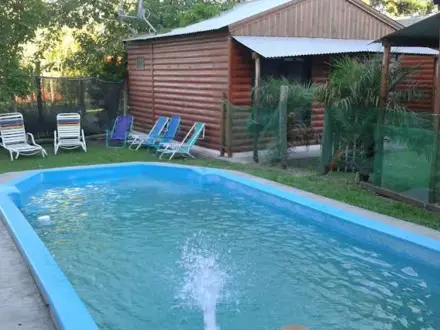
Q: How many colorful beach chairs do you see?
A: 4